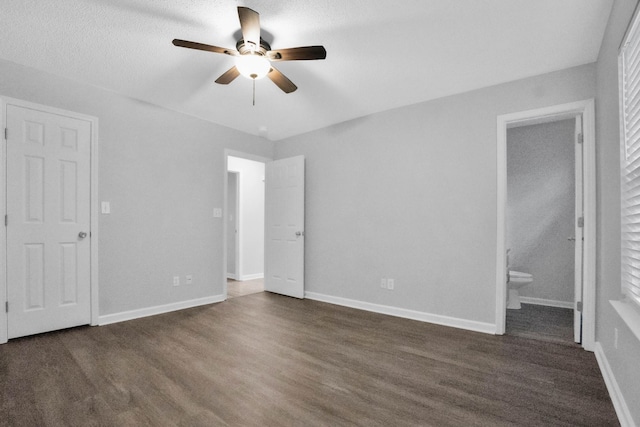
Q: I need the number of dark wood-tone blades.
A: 5